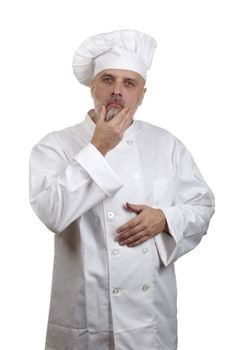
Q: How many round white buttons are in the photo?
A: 7